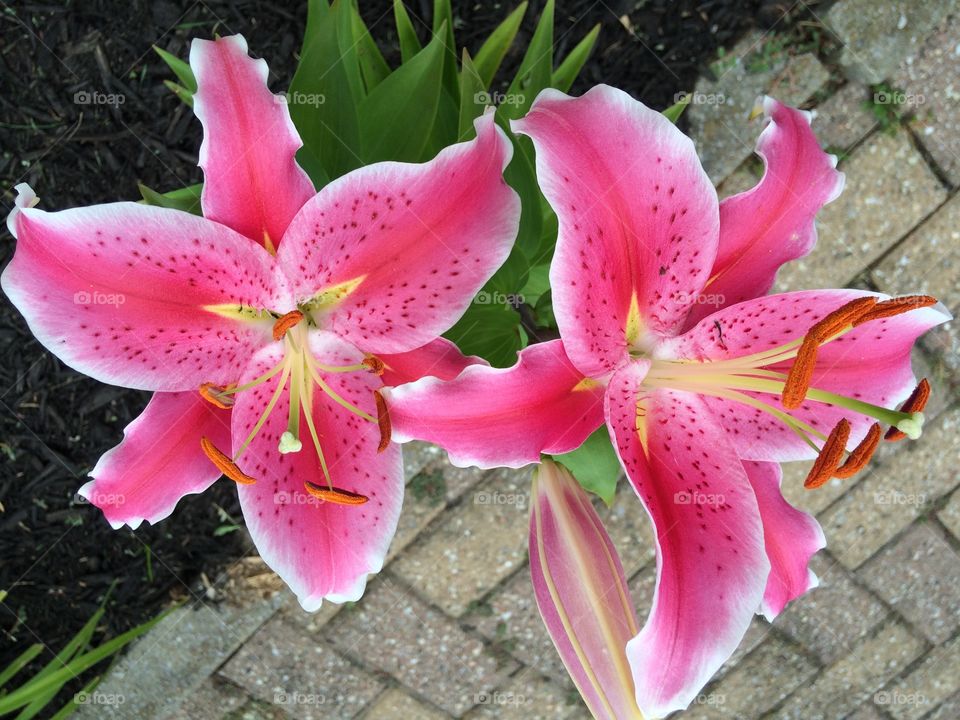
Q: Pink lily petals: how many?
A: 12